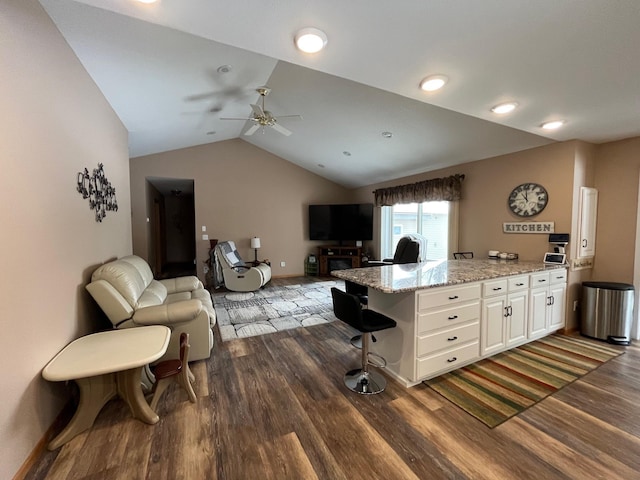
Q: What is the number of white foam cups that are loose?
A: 0